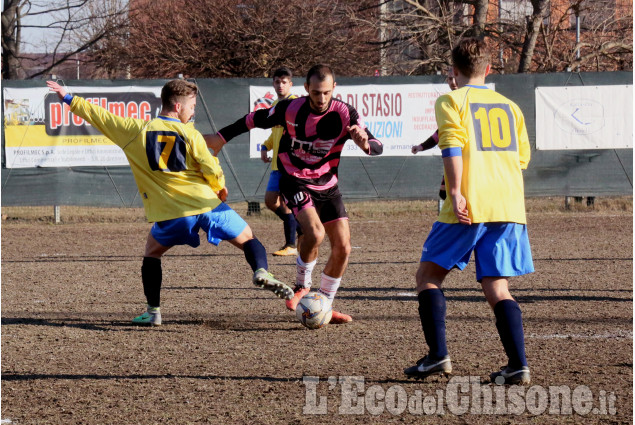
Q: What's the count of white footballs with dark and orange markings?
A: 1